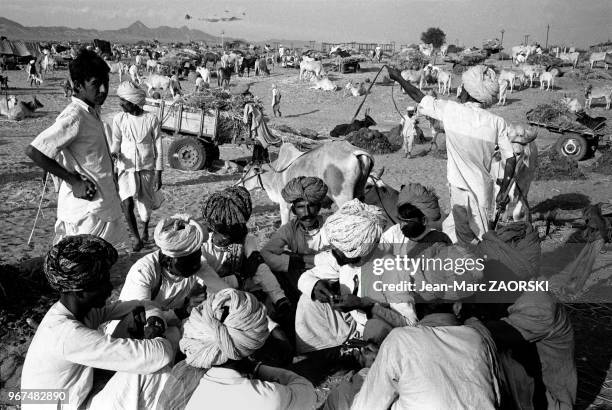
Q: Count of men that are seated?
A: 9